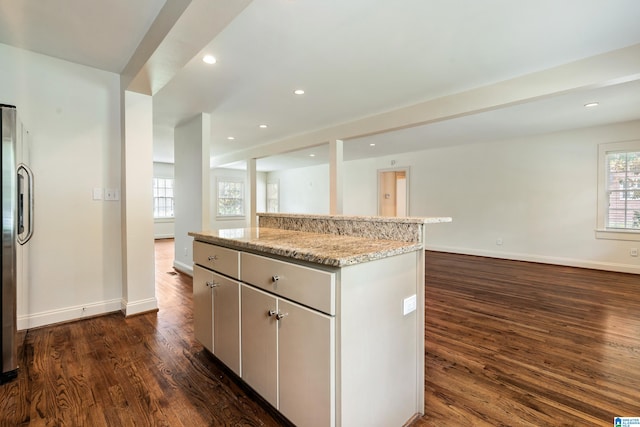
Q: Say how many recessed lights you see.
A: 7